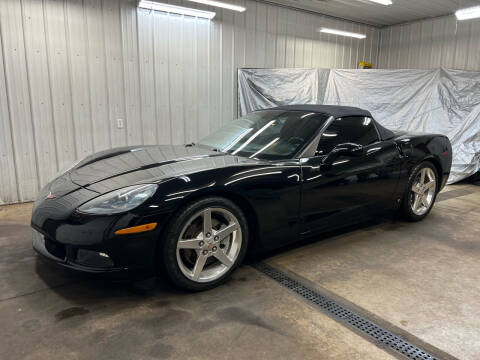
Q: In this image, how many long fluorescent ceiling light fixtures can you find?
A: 5